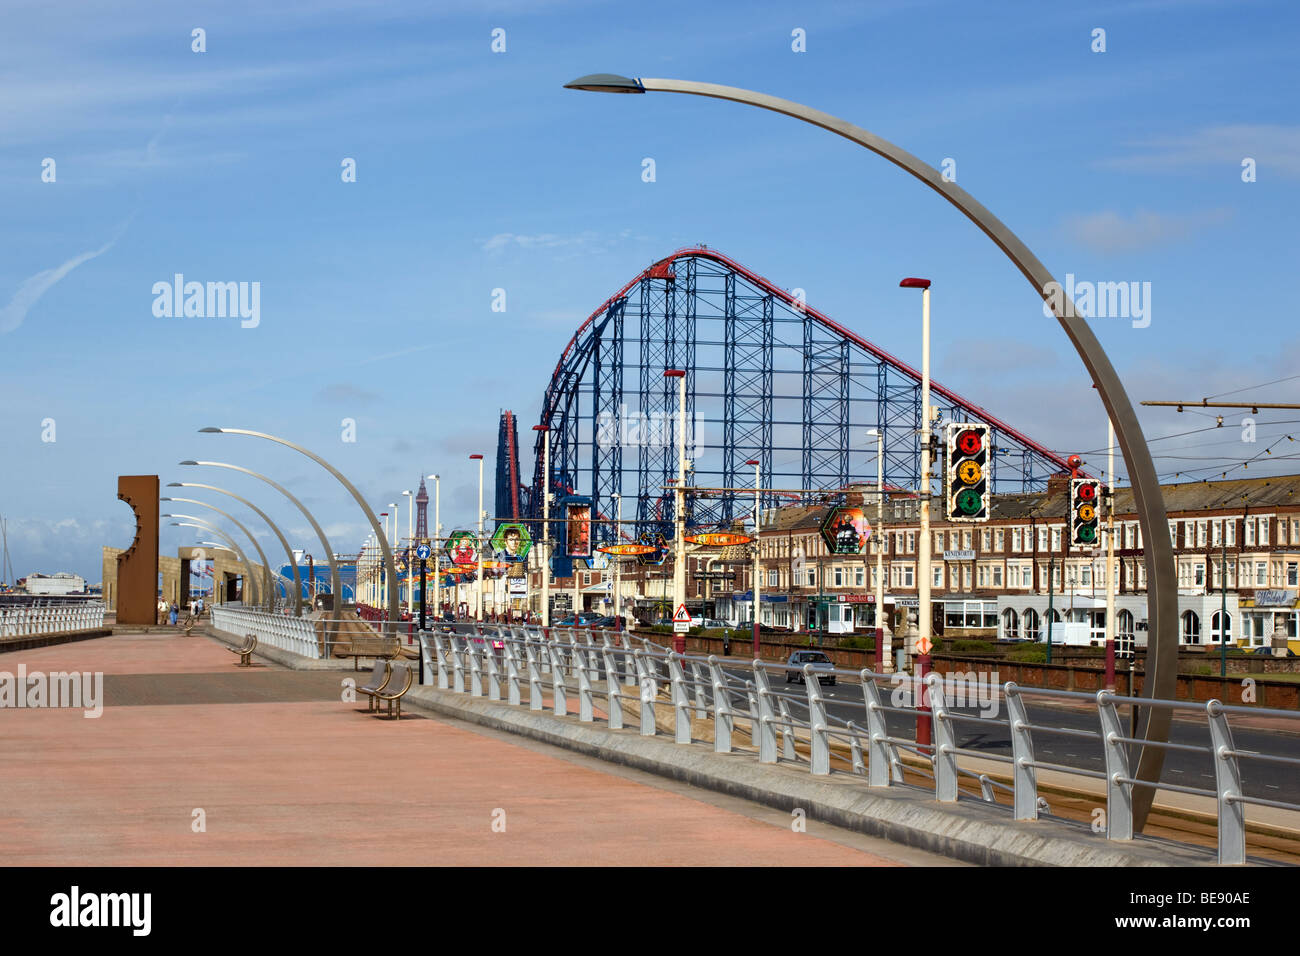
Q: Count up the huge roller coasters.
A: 1